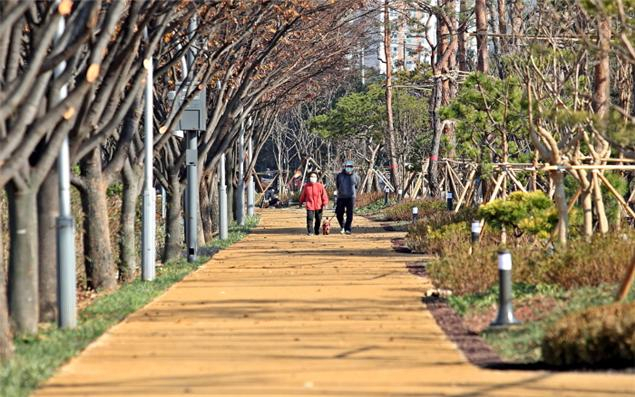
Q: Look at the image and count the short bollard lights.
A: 6